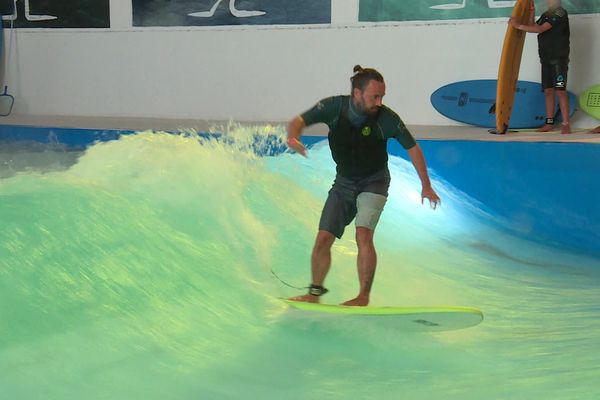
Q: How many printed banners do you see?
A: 3